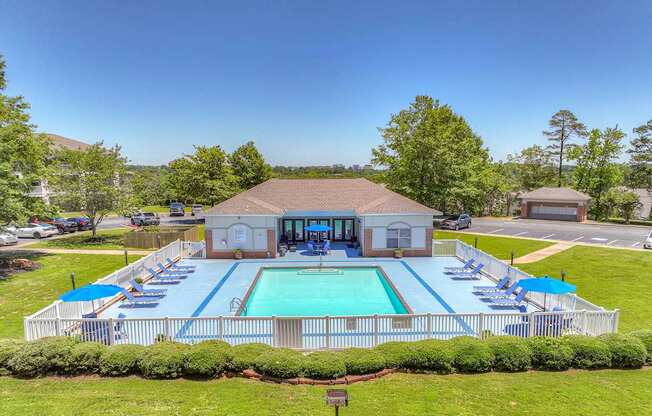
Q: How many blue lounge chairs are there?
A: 10